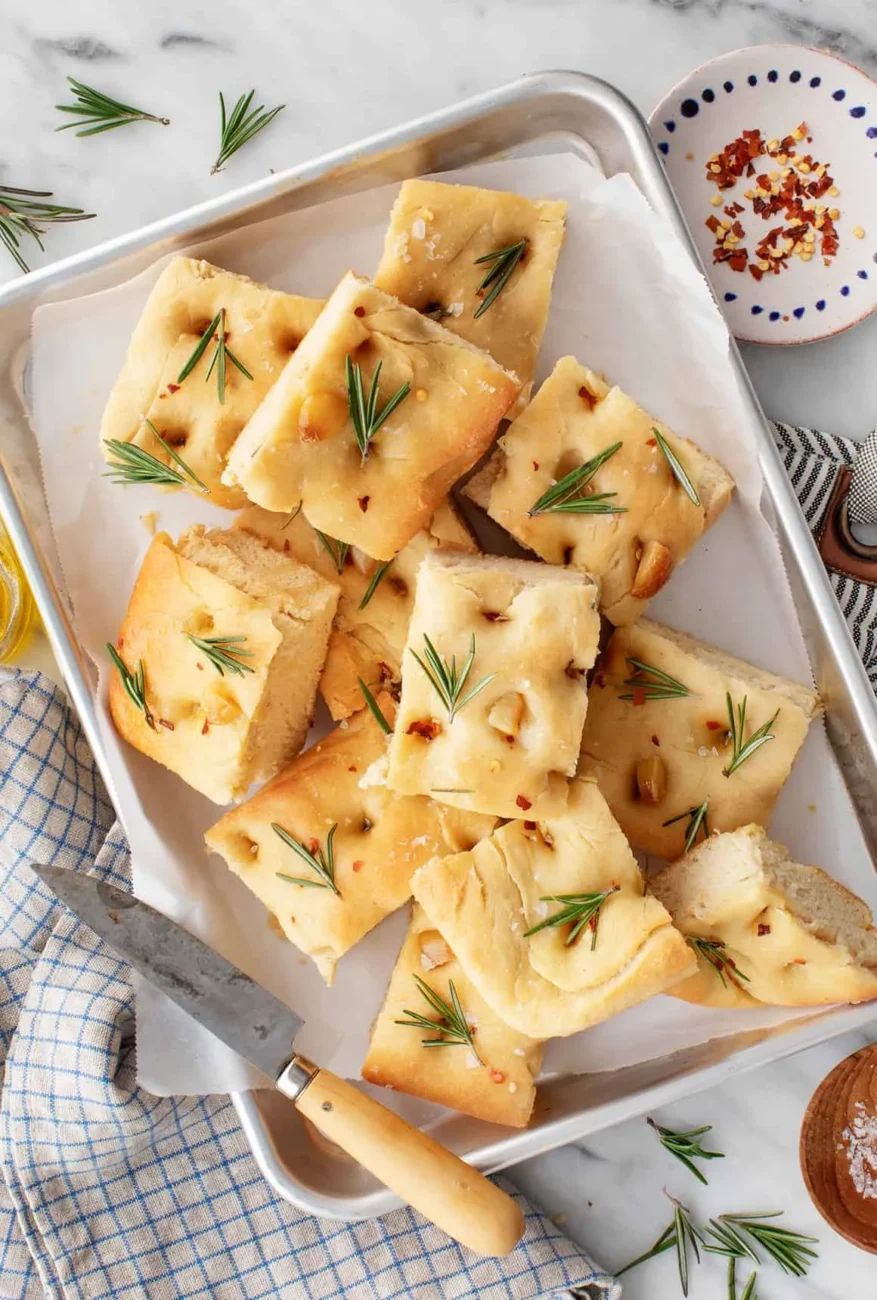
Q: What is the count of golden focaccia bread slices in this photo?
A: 12